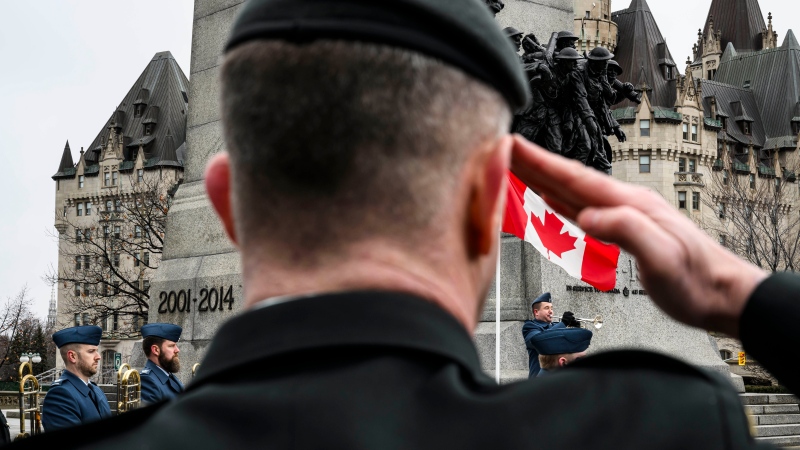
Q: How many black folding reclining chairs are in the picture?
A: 0